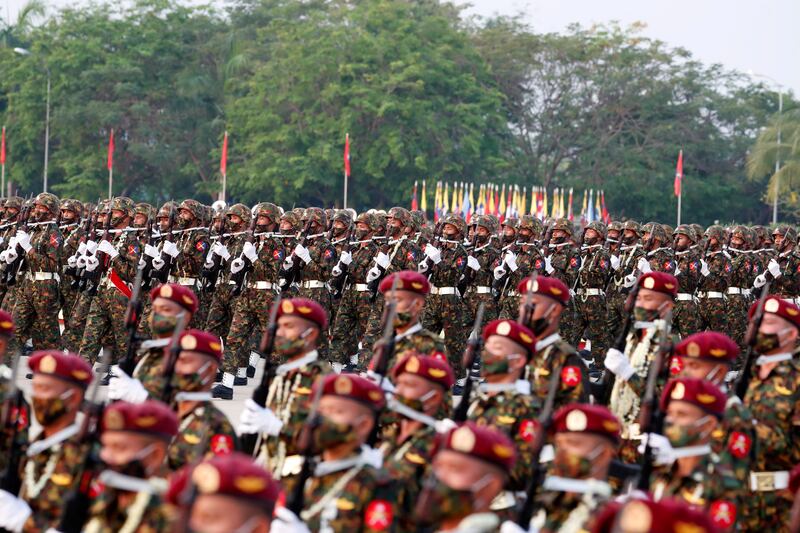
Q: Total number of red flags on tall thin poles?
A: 5